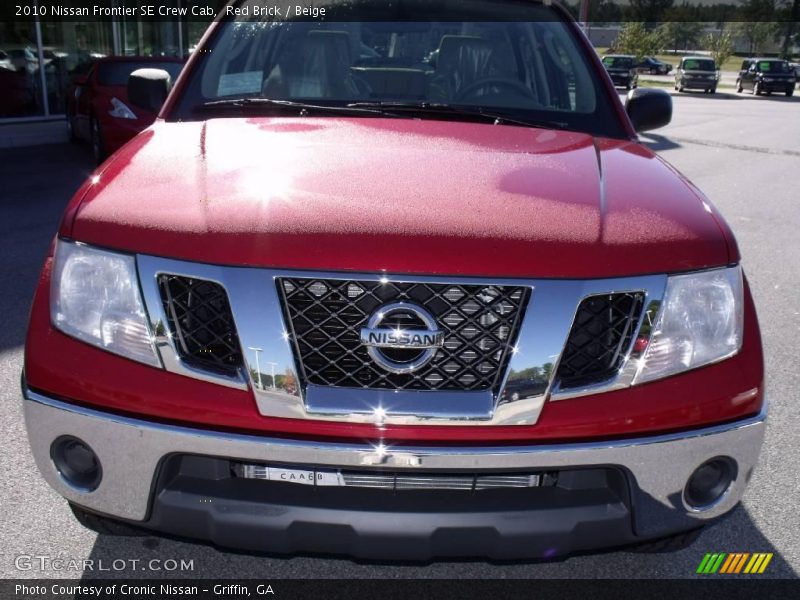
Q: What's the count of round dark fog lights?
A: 2